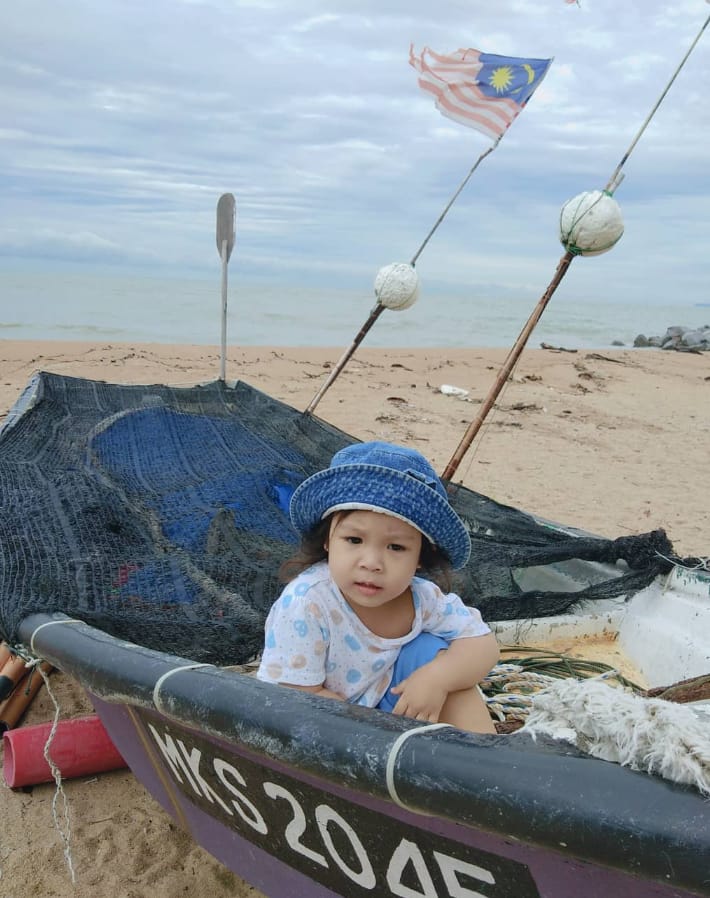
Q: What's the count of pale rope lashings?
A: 3